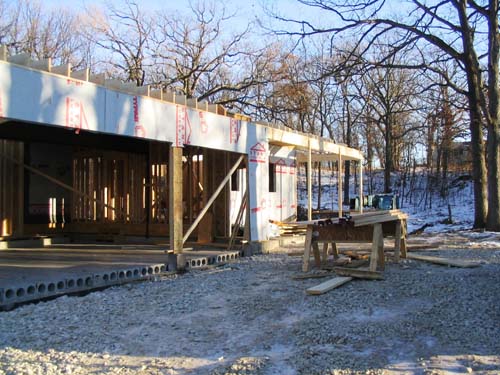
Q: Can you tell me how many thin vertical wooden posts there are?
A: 3